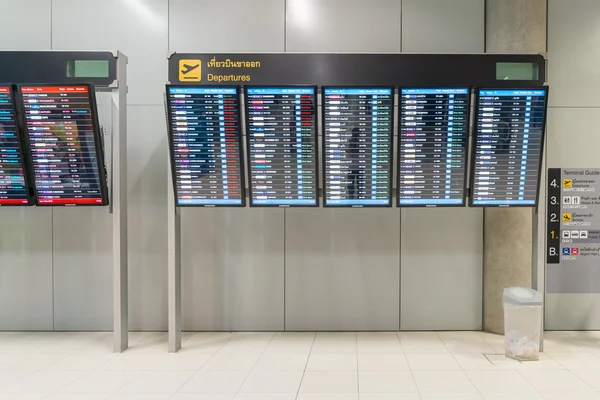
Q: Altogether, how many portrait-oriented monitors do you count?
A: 7